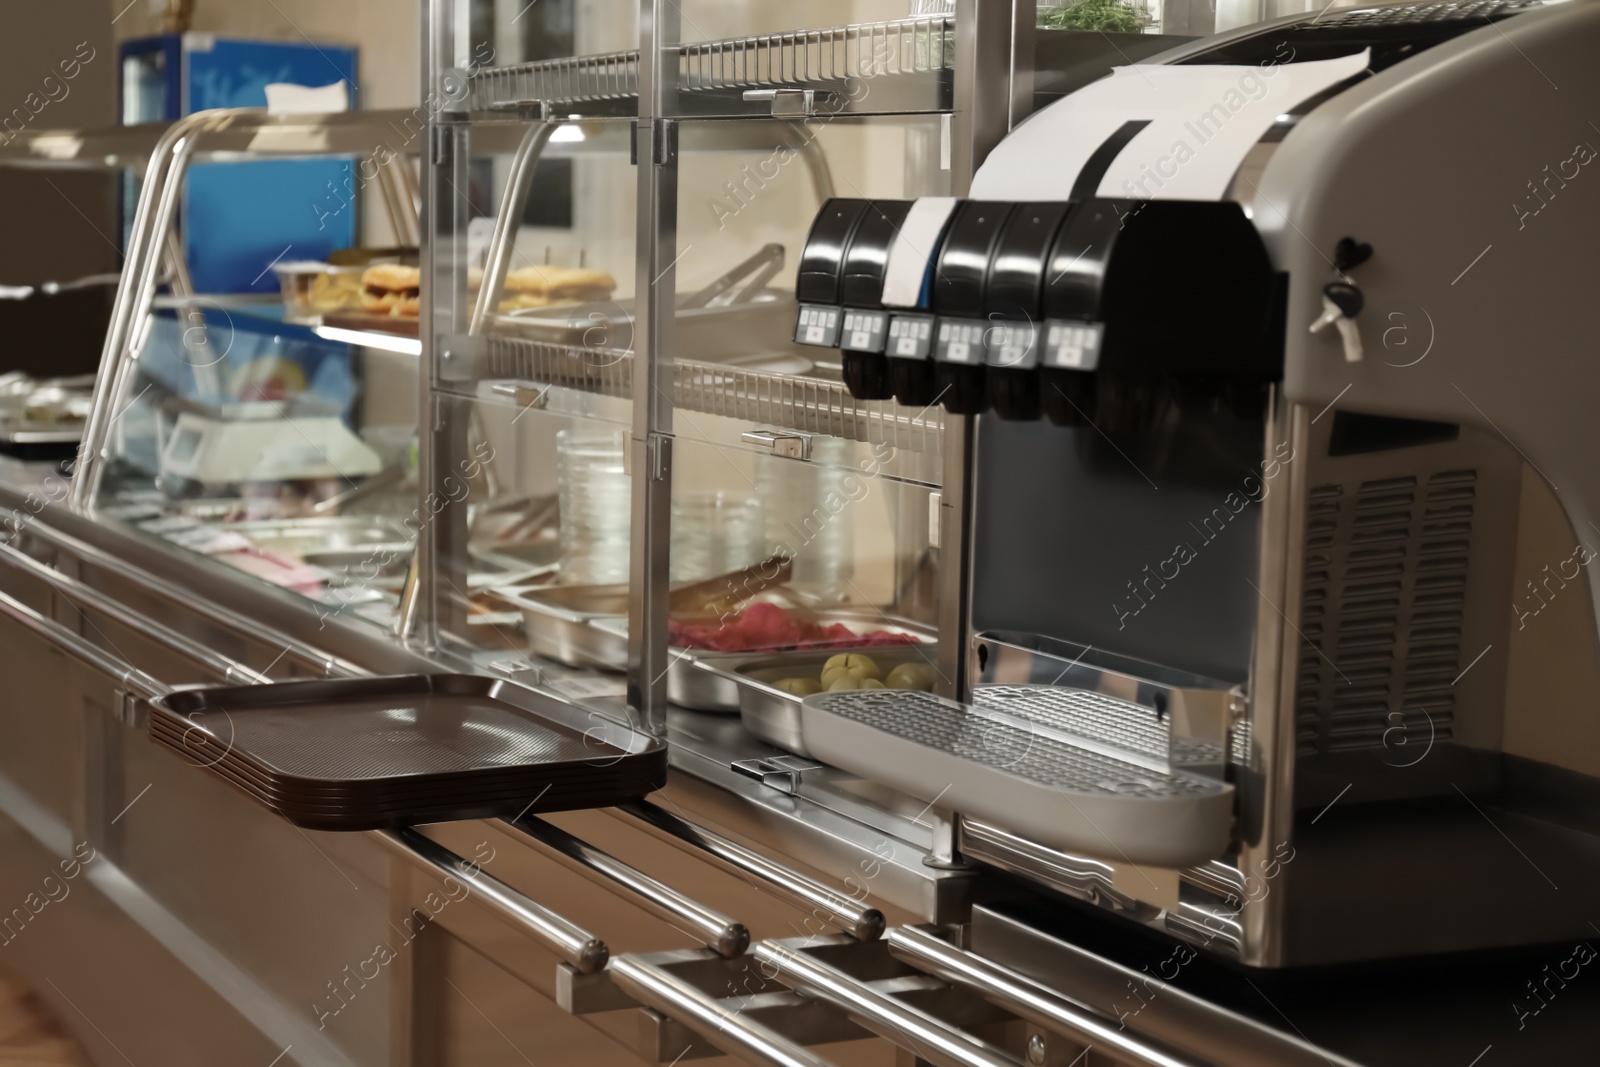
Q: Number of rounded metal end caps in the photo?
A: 3